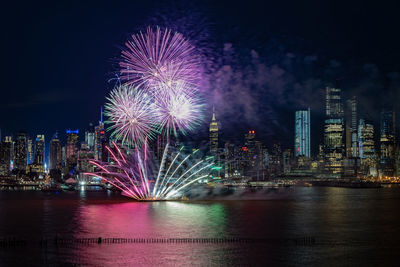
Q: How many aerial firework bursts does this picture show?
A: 3